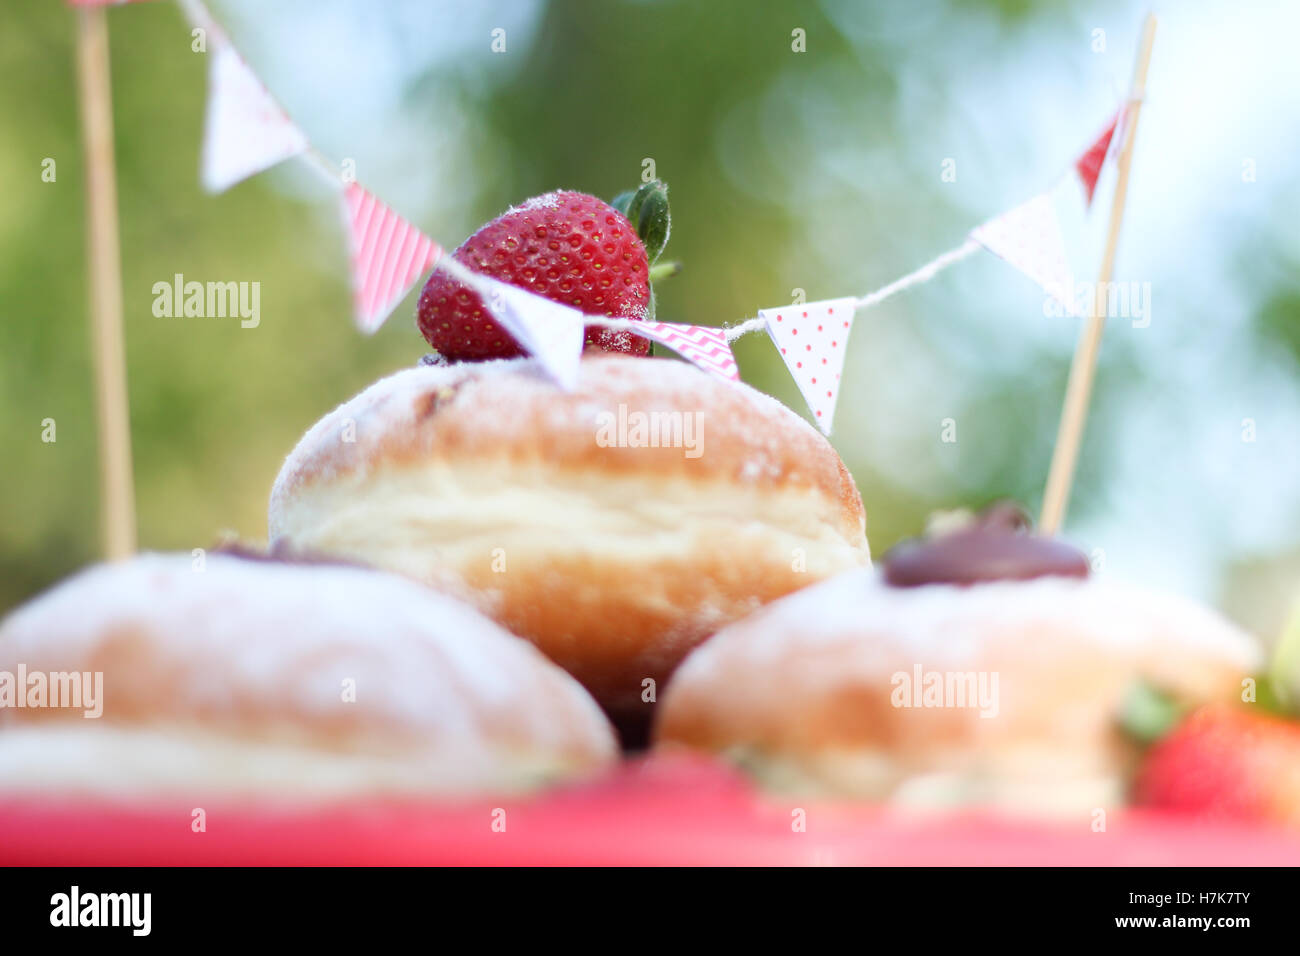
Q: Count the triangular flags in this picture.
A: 7